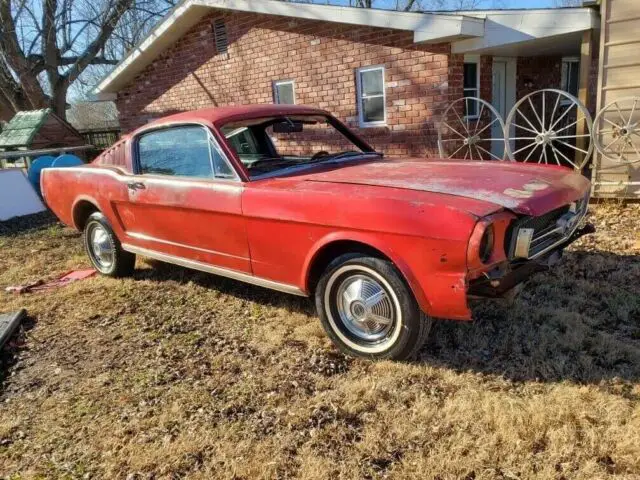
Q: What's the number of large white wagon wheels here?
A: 3